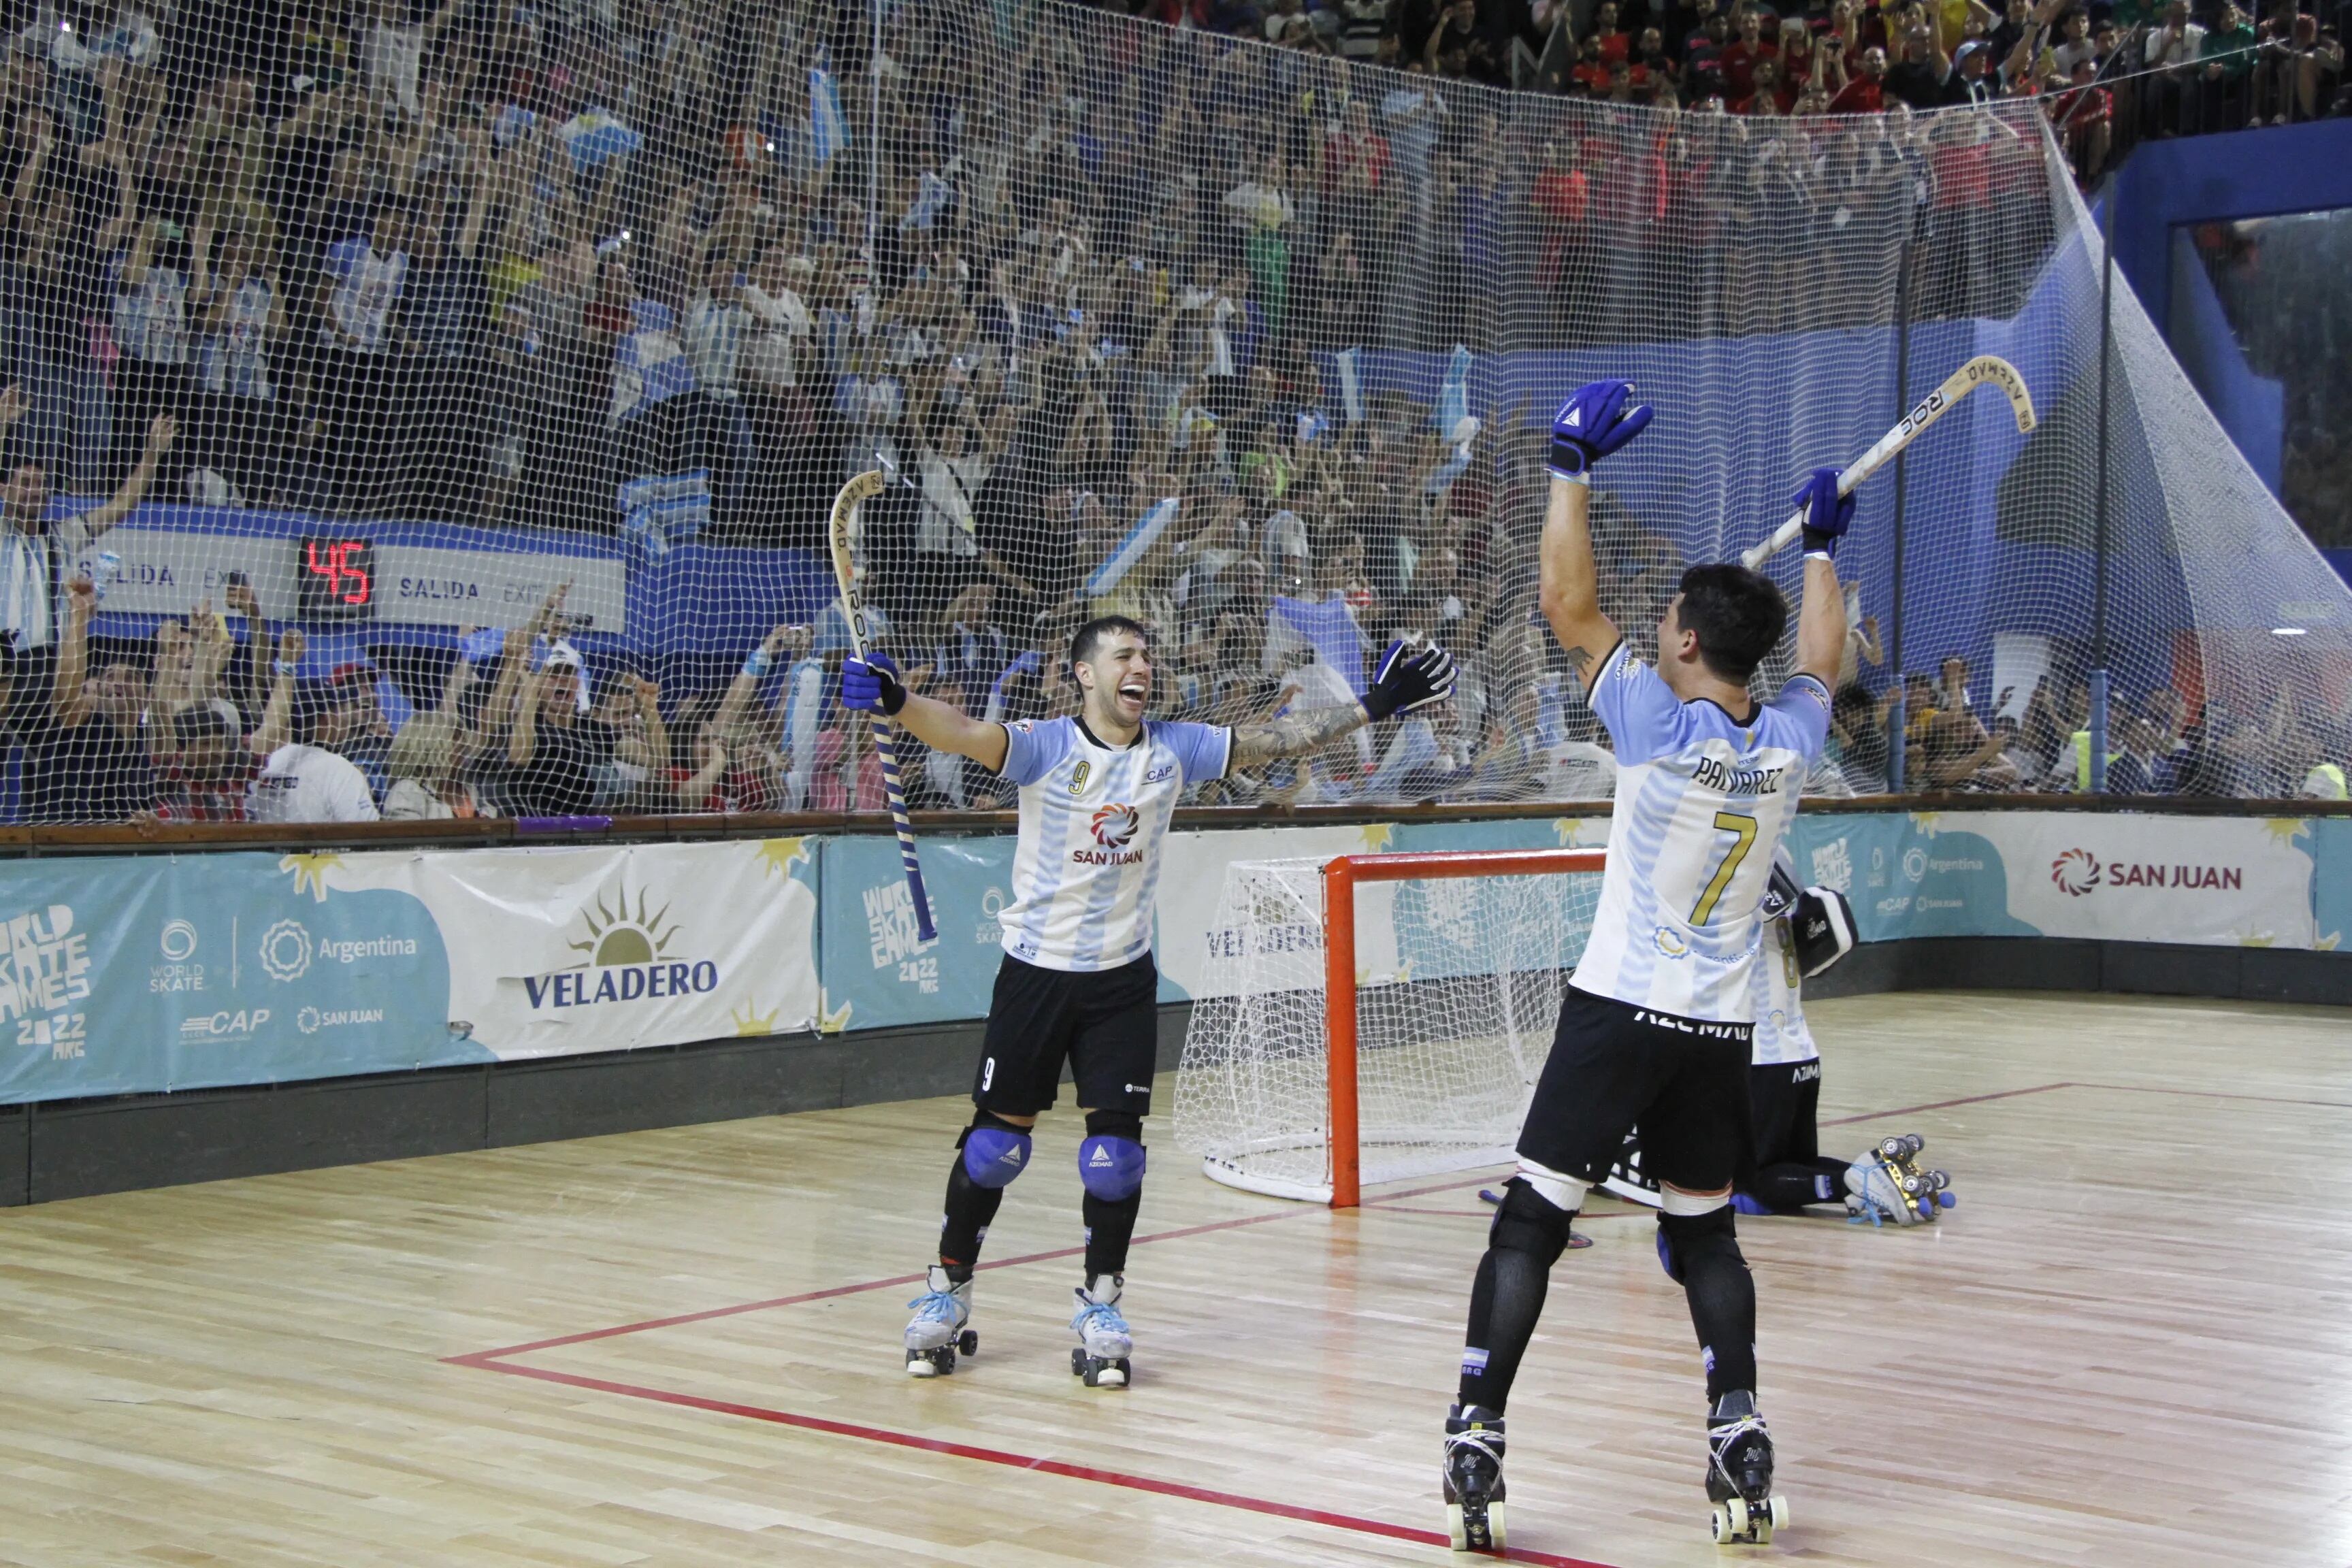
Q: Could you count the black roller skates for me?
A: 2